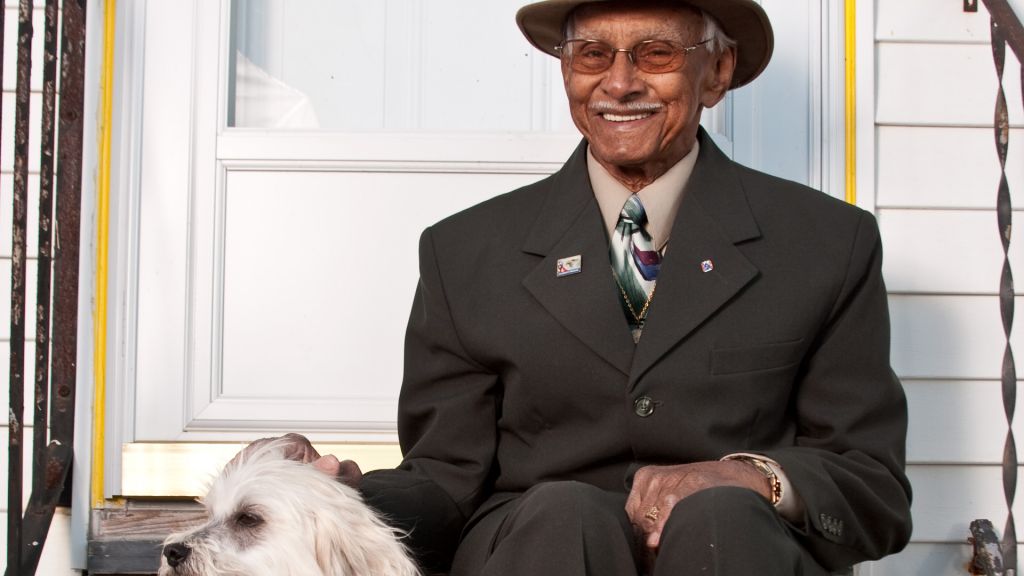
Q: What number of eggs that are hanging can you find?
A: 0